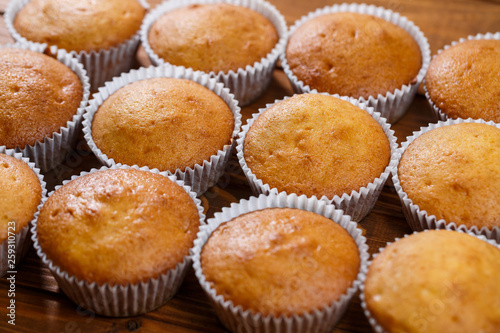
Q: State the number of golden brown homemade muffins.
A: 12